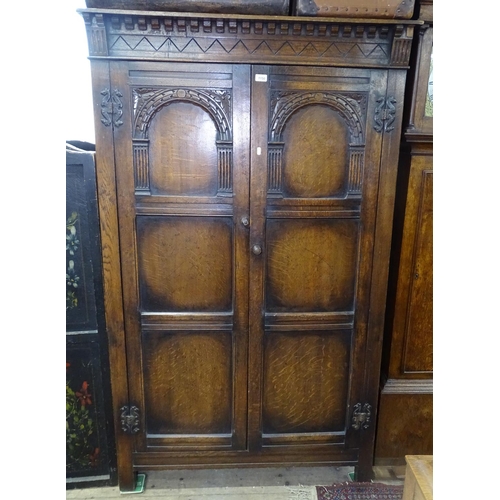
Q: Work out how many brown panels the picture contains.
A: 6